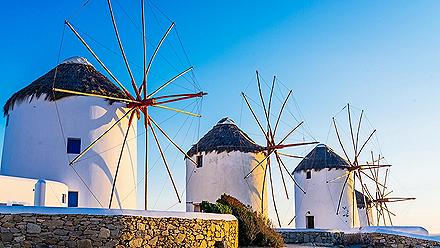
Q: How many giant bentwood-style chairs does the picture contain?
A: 0